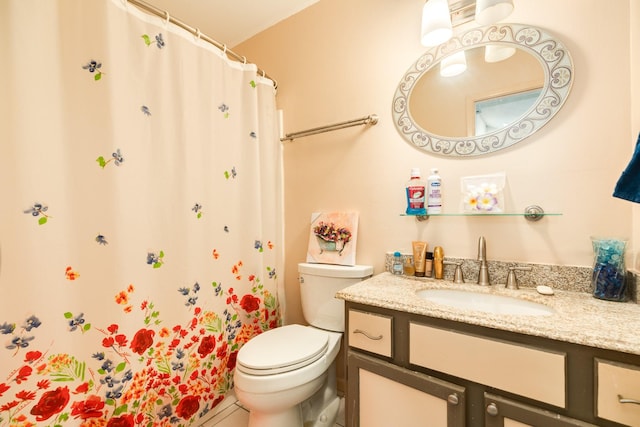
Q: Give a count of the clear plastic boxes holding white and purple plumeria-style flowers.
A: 1